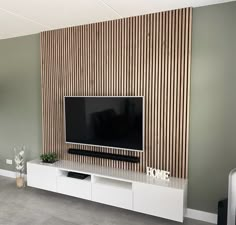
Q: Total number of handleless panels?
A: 4